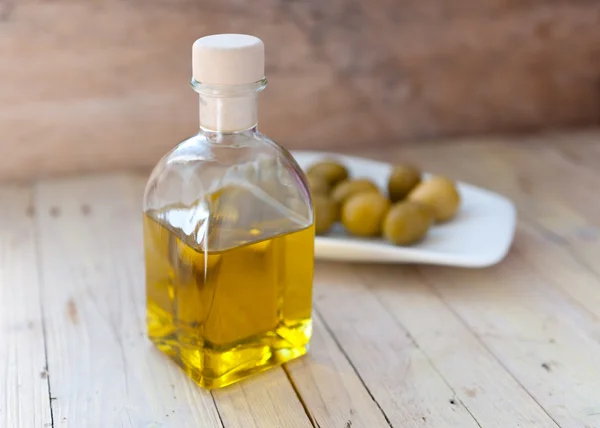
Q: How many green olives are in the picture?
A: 8